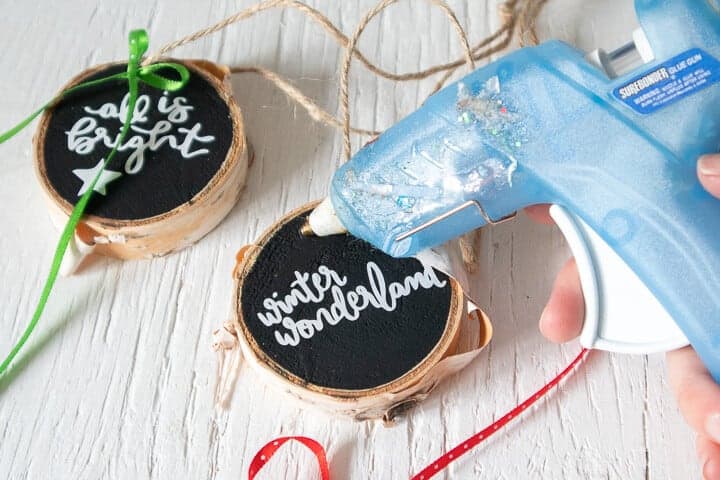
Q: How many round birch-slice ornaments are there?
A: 2